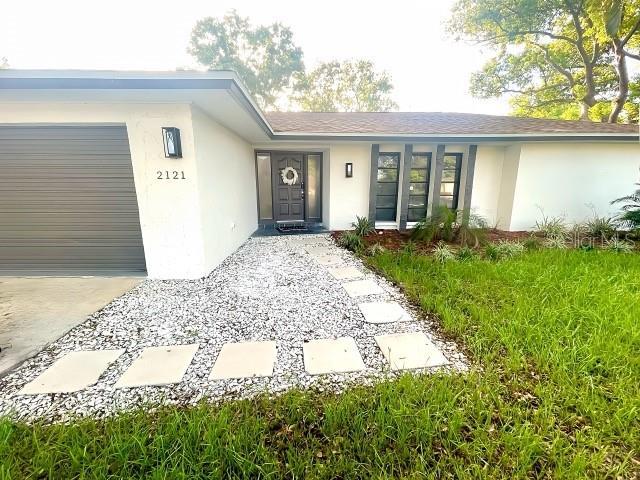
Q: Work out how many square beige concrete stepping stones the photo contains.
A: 11